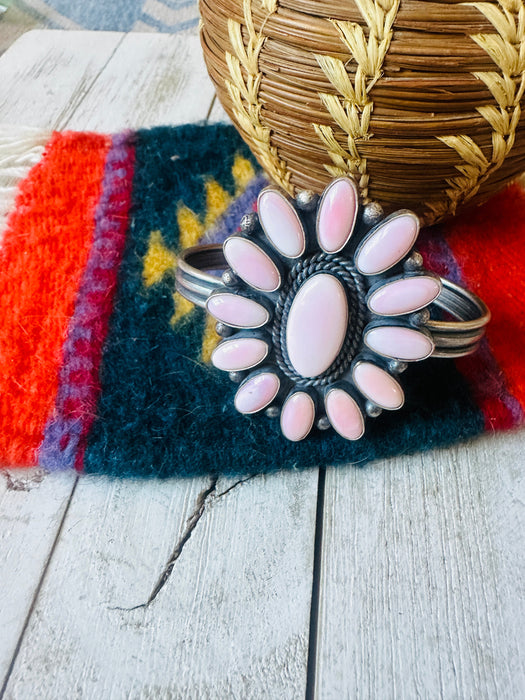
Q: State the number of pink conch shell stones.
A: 13